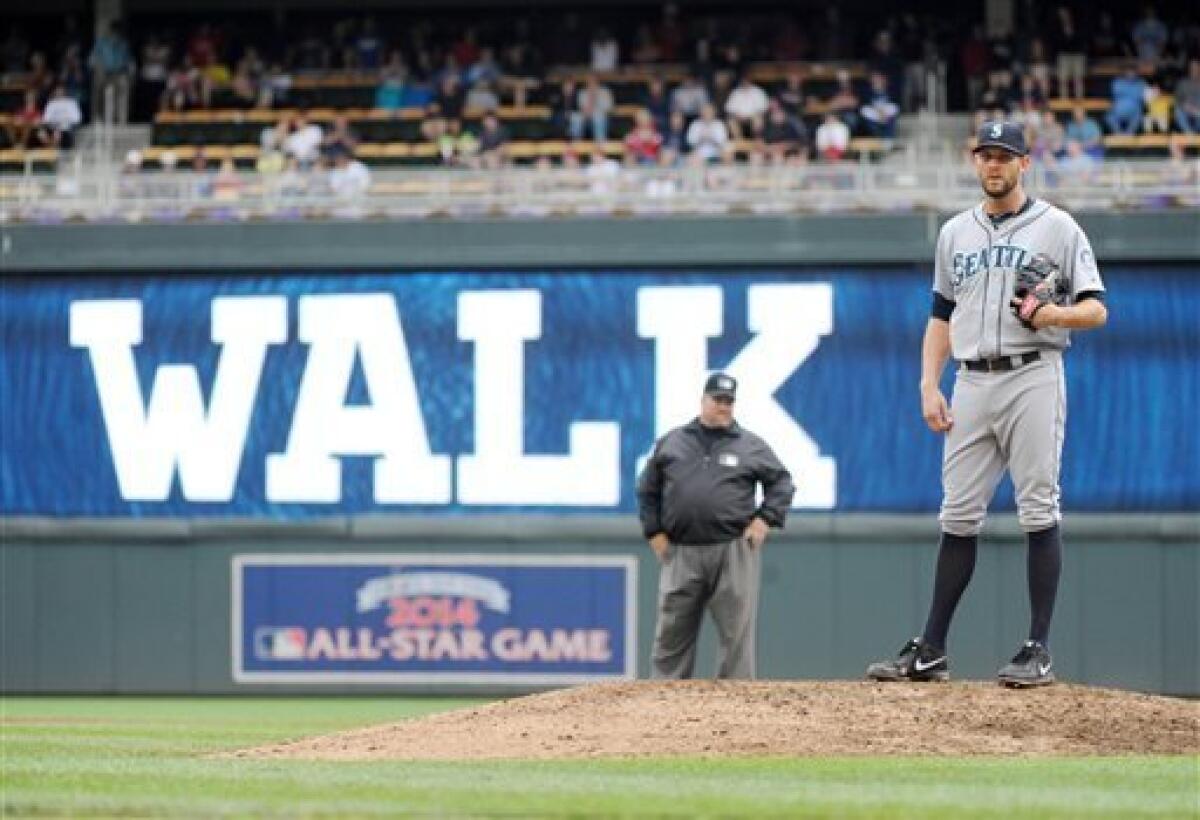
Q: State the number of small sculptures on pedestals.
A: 0